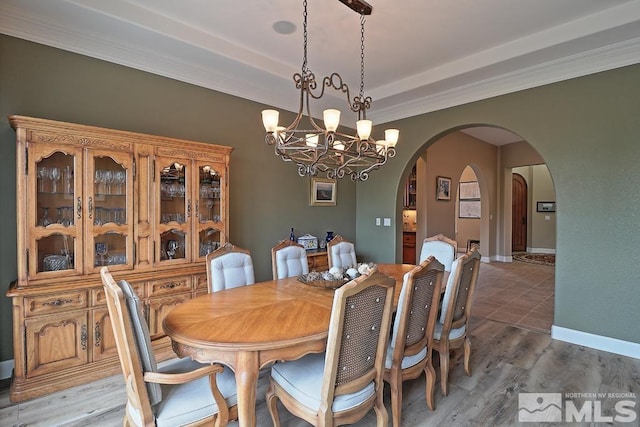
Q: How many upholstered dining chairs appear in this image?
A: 8